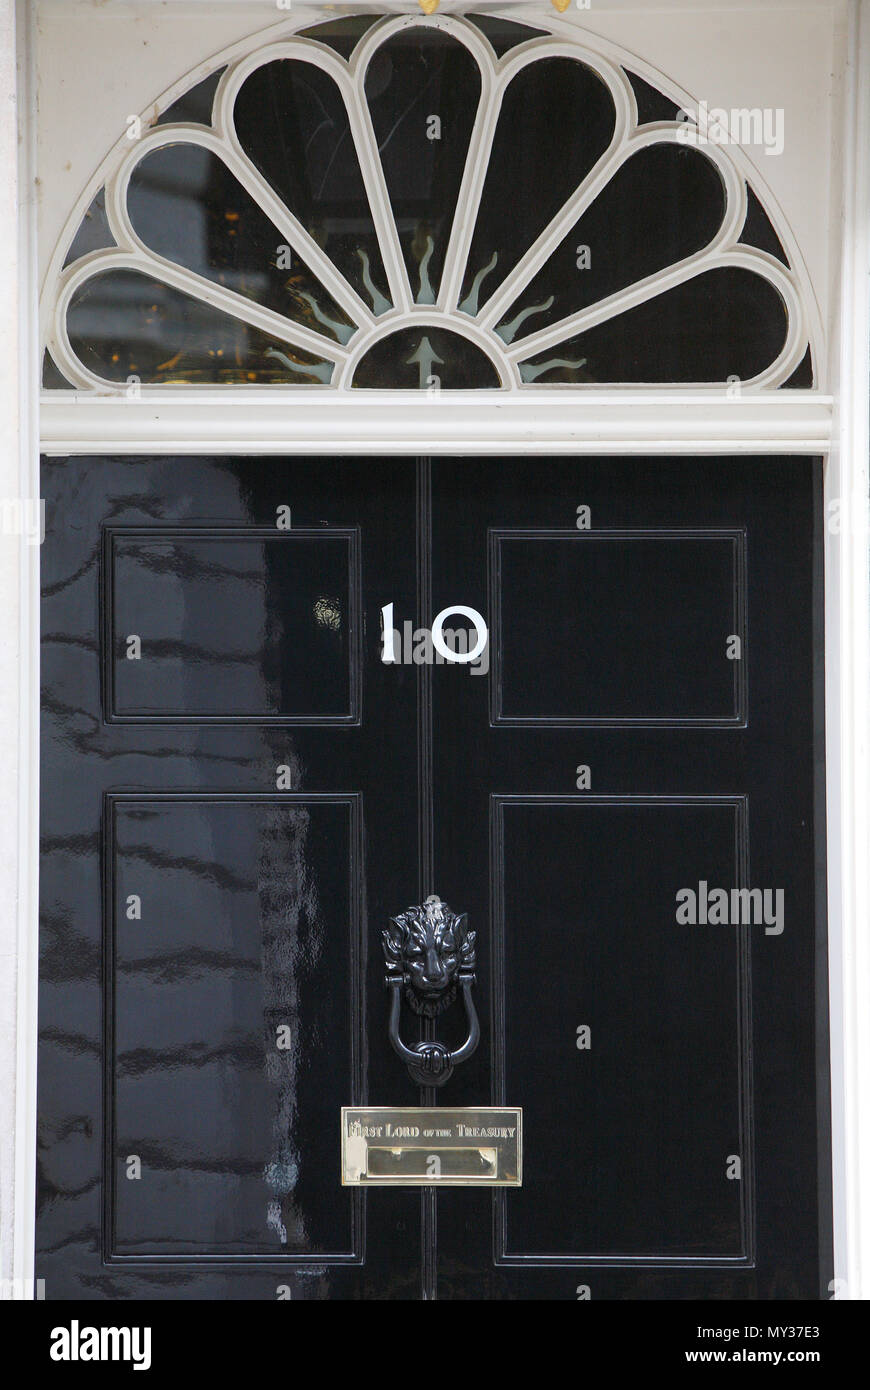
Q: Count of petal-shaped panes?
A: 7